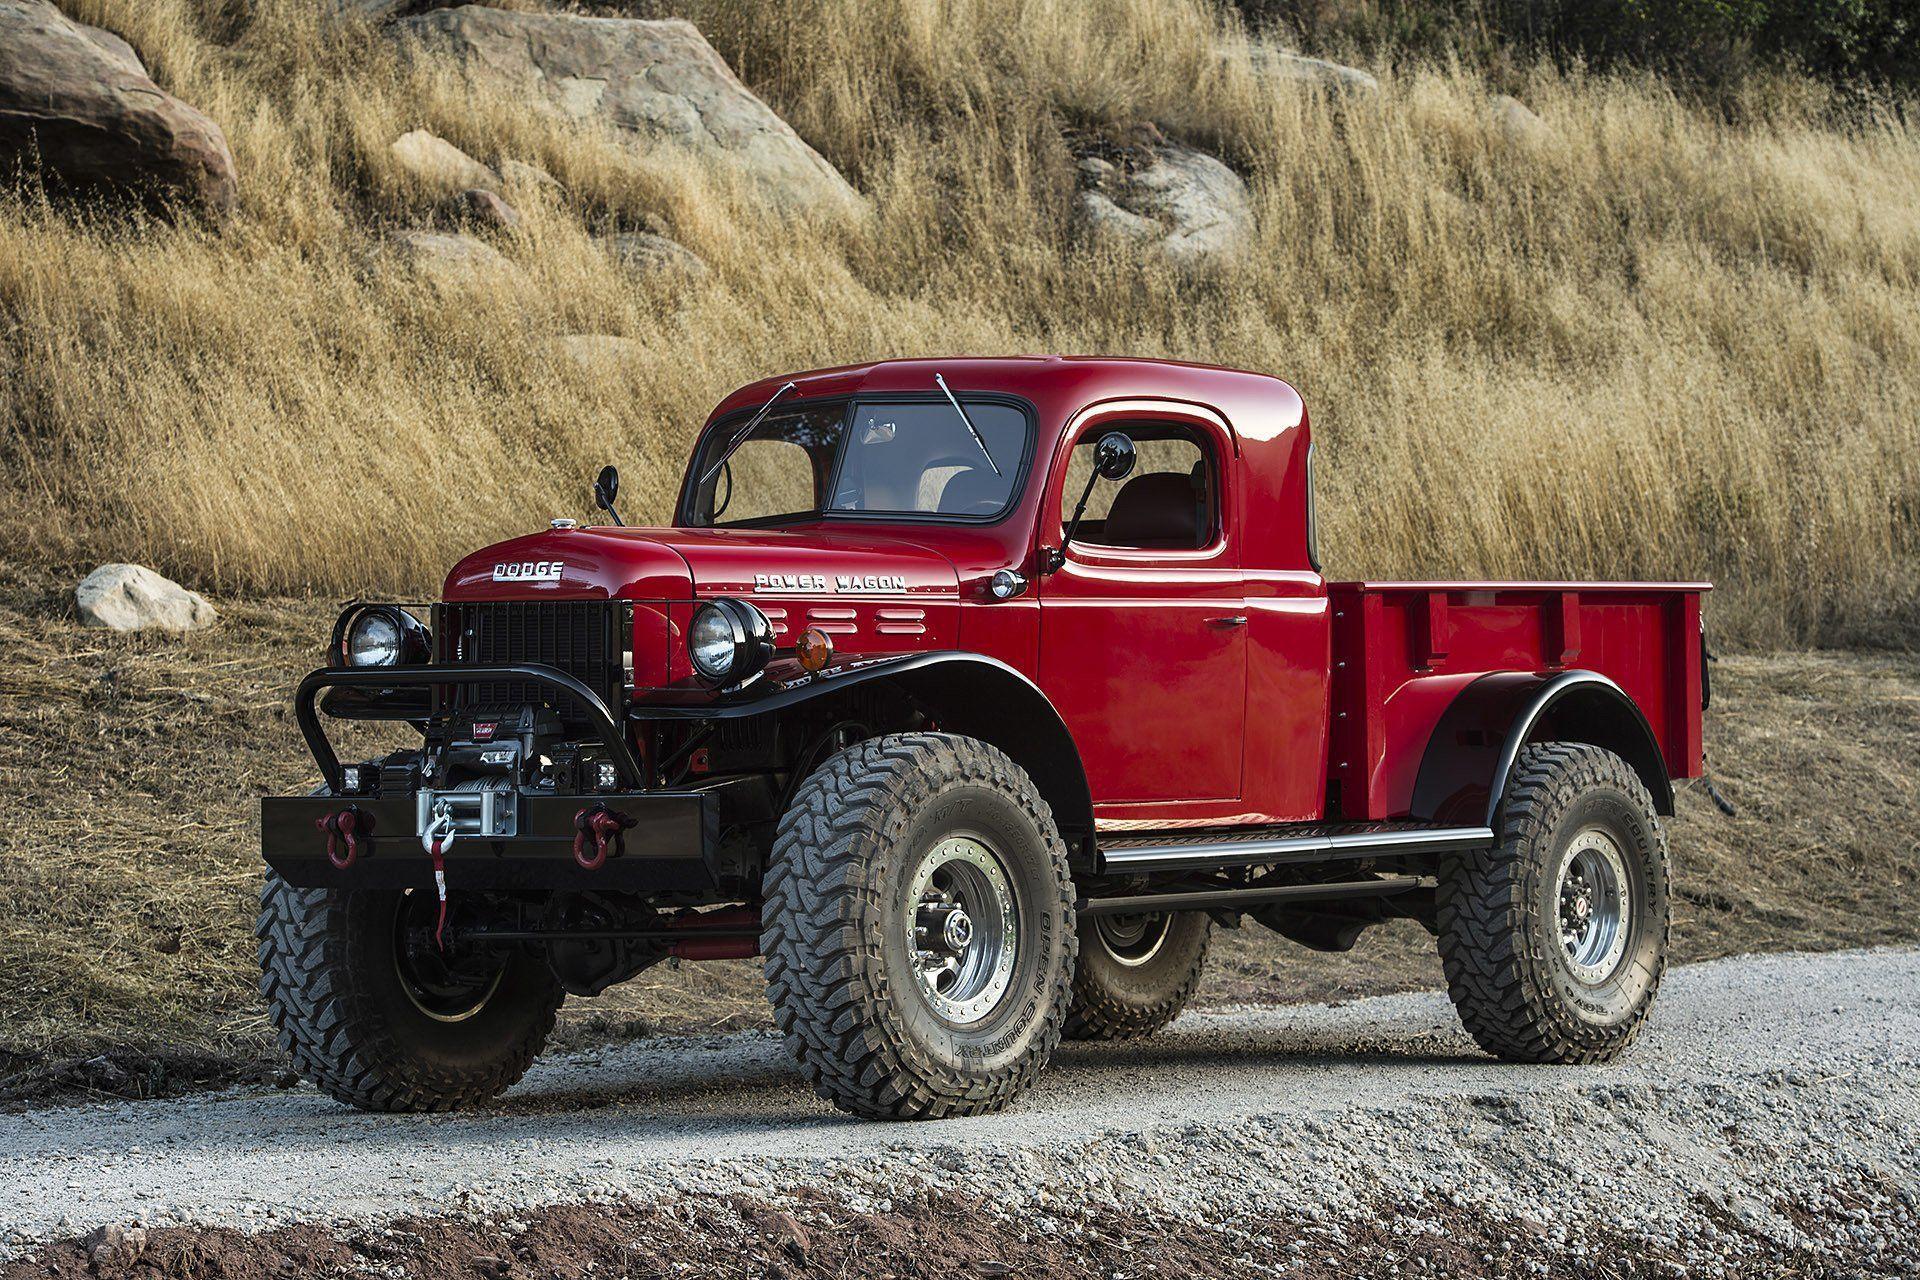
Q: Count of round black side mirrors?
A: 2